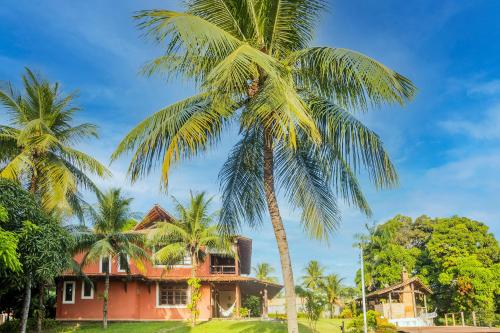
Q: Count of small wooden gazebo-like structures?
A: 1